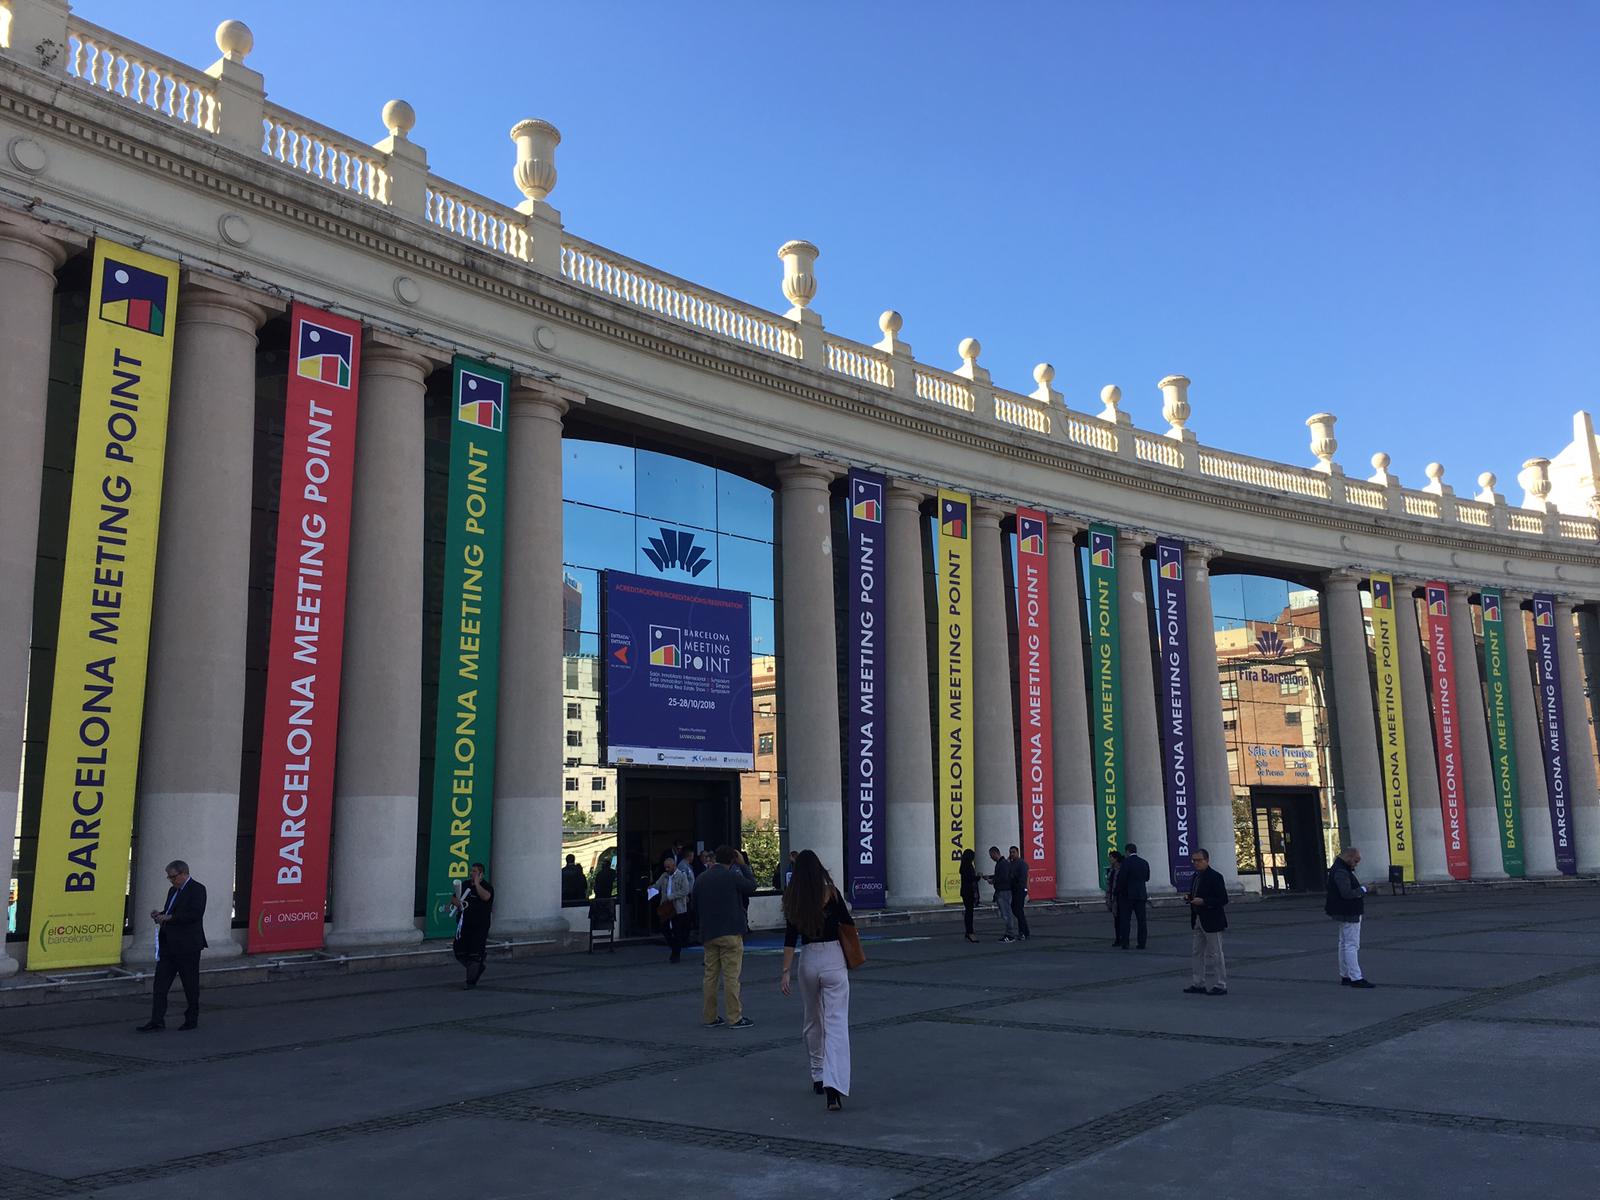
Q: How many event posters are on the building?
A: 13